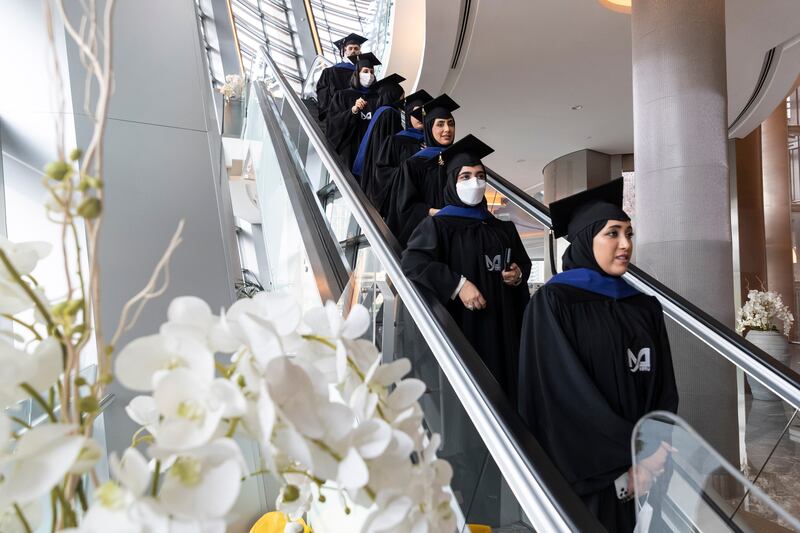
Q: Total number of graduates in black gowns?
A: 7